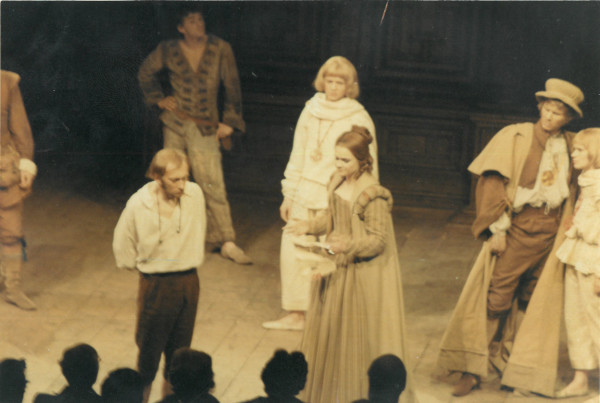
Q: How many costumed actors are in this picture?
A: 7